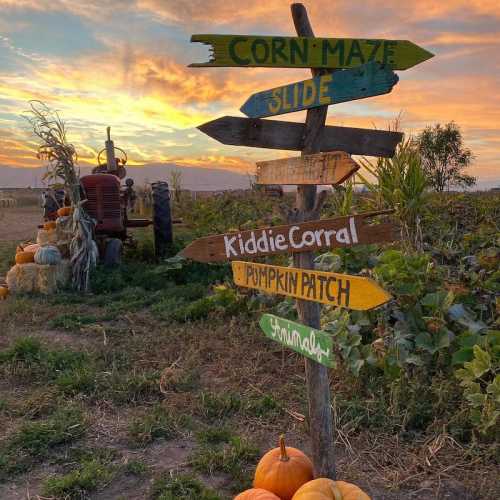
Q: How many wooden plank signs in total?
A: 7